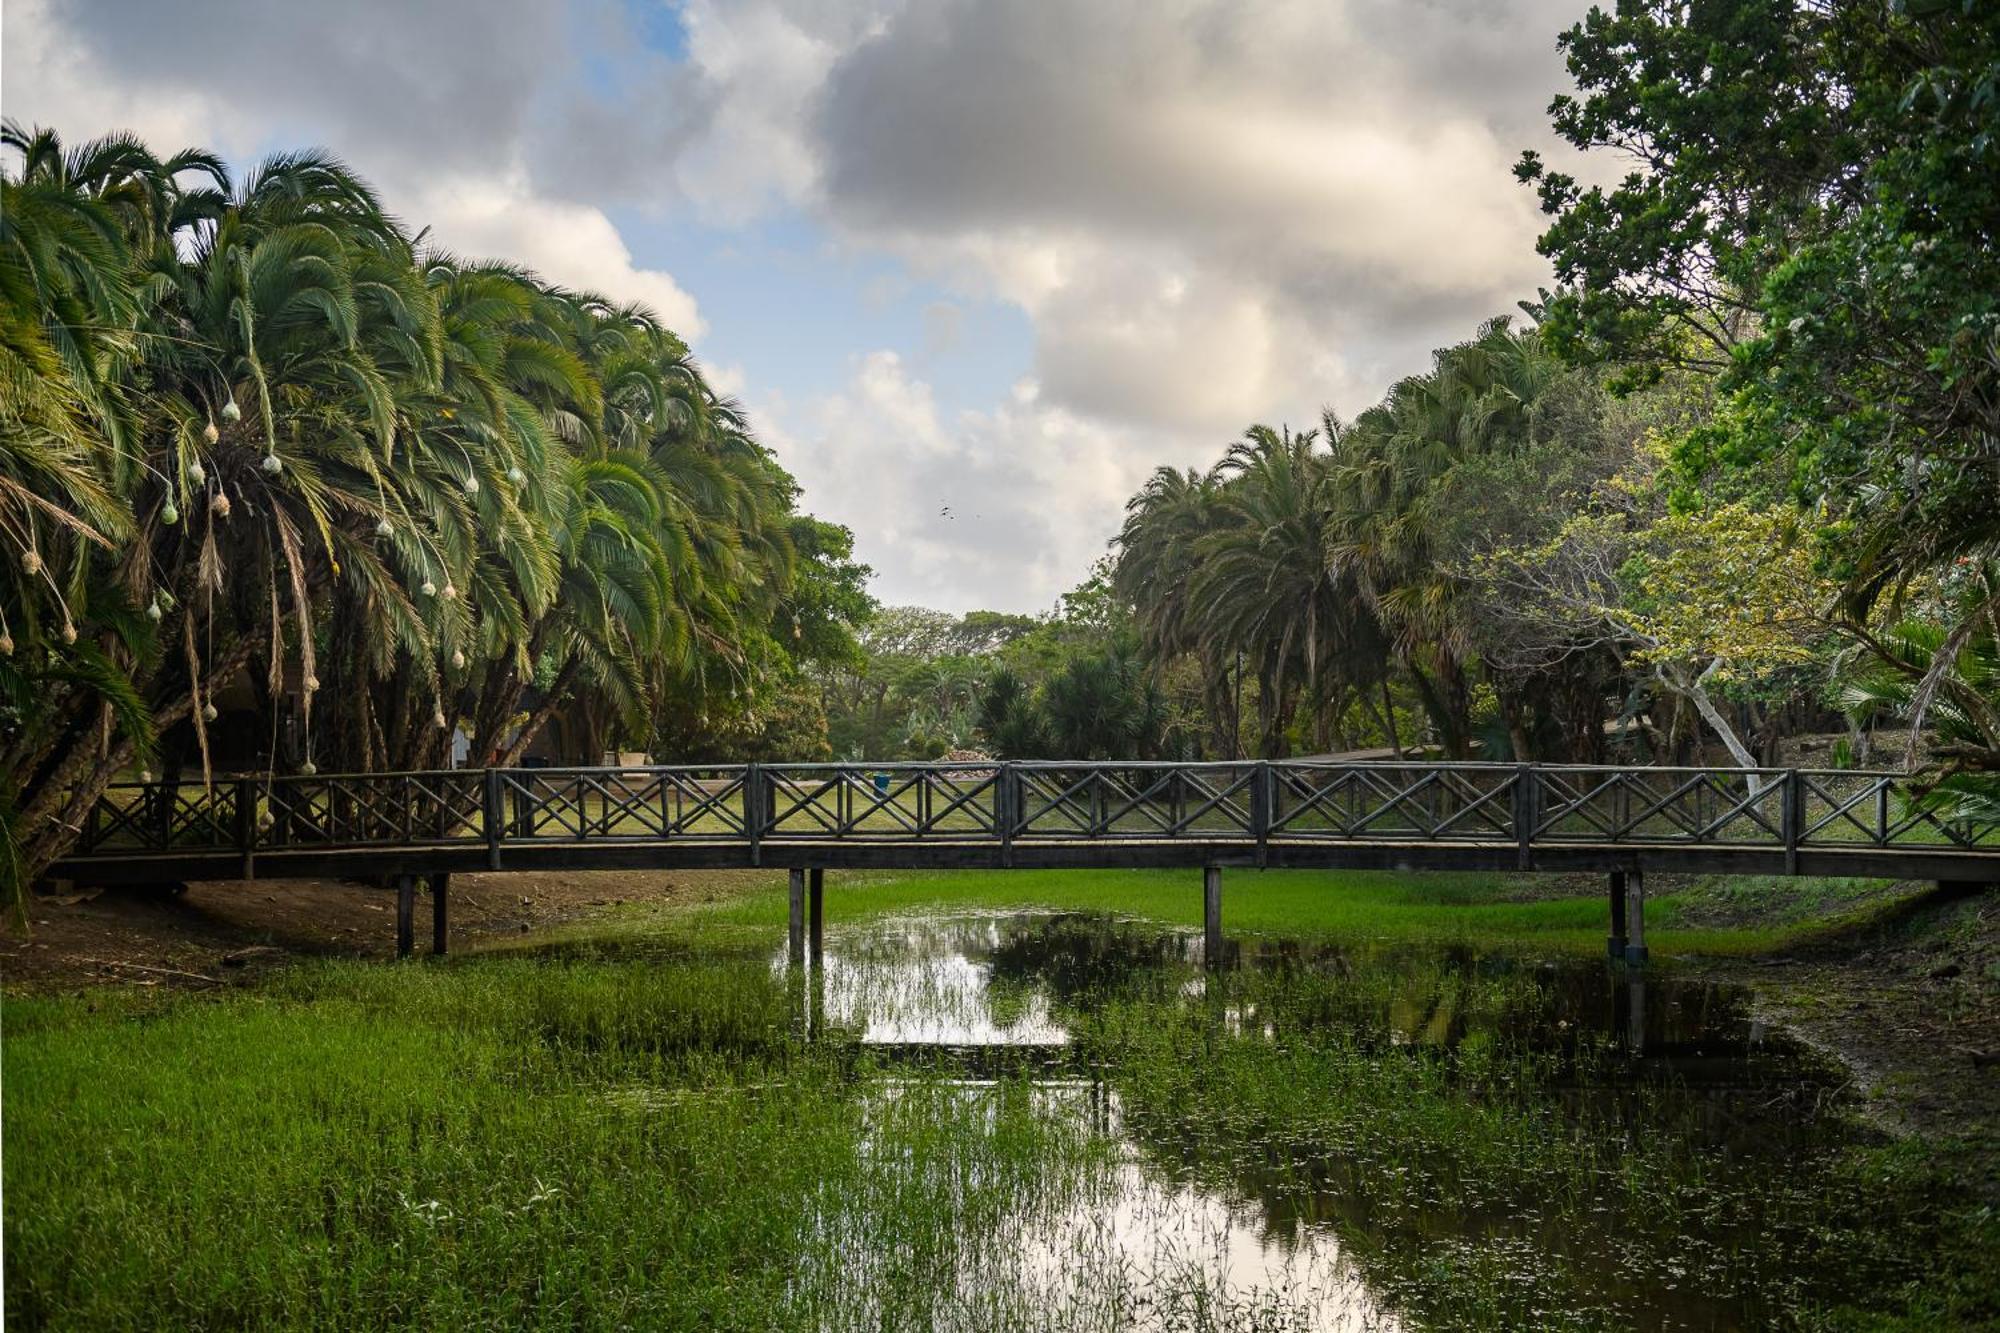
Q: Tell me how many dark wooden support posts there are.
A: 7